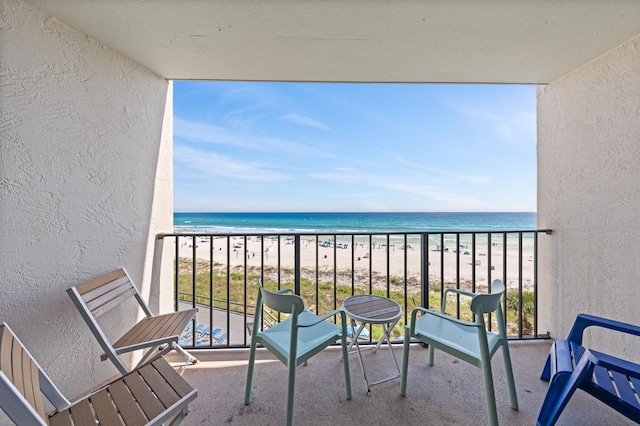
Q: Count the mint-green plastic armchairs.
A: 2